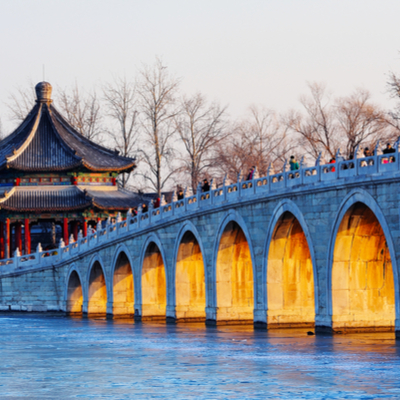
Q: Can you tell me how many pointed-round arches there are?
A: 8